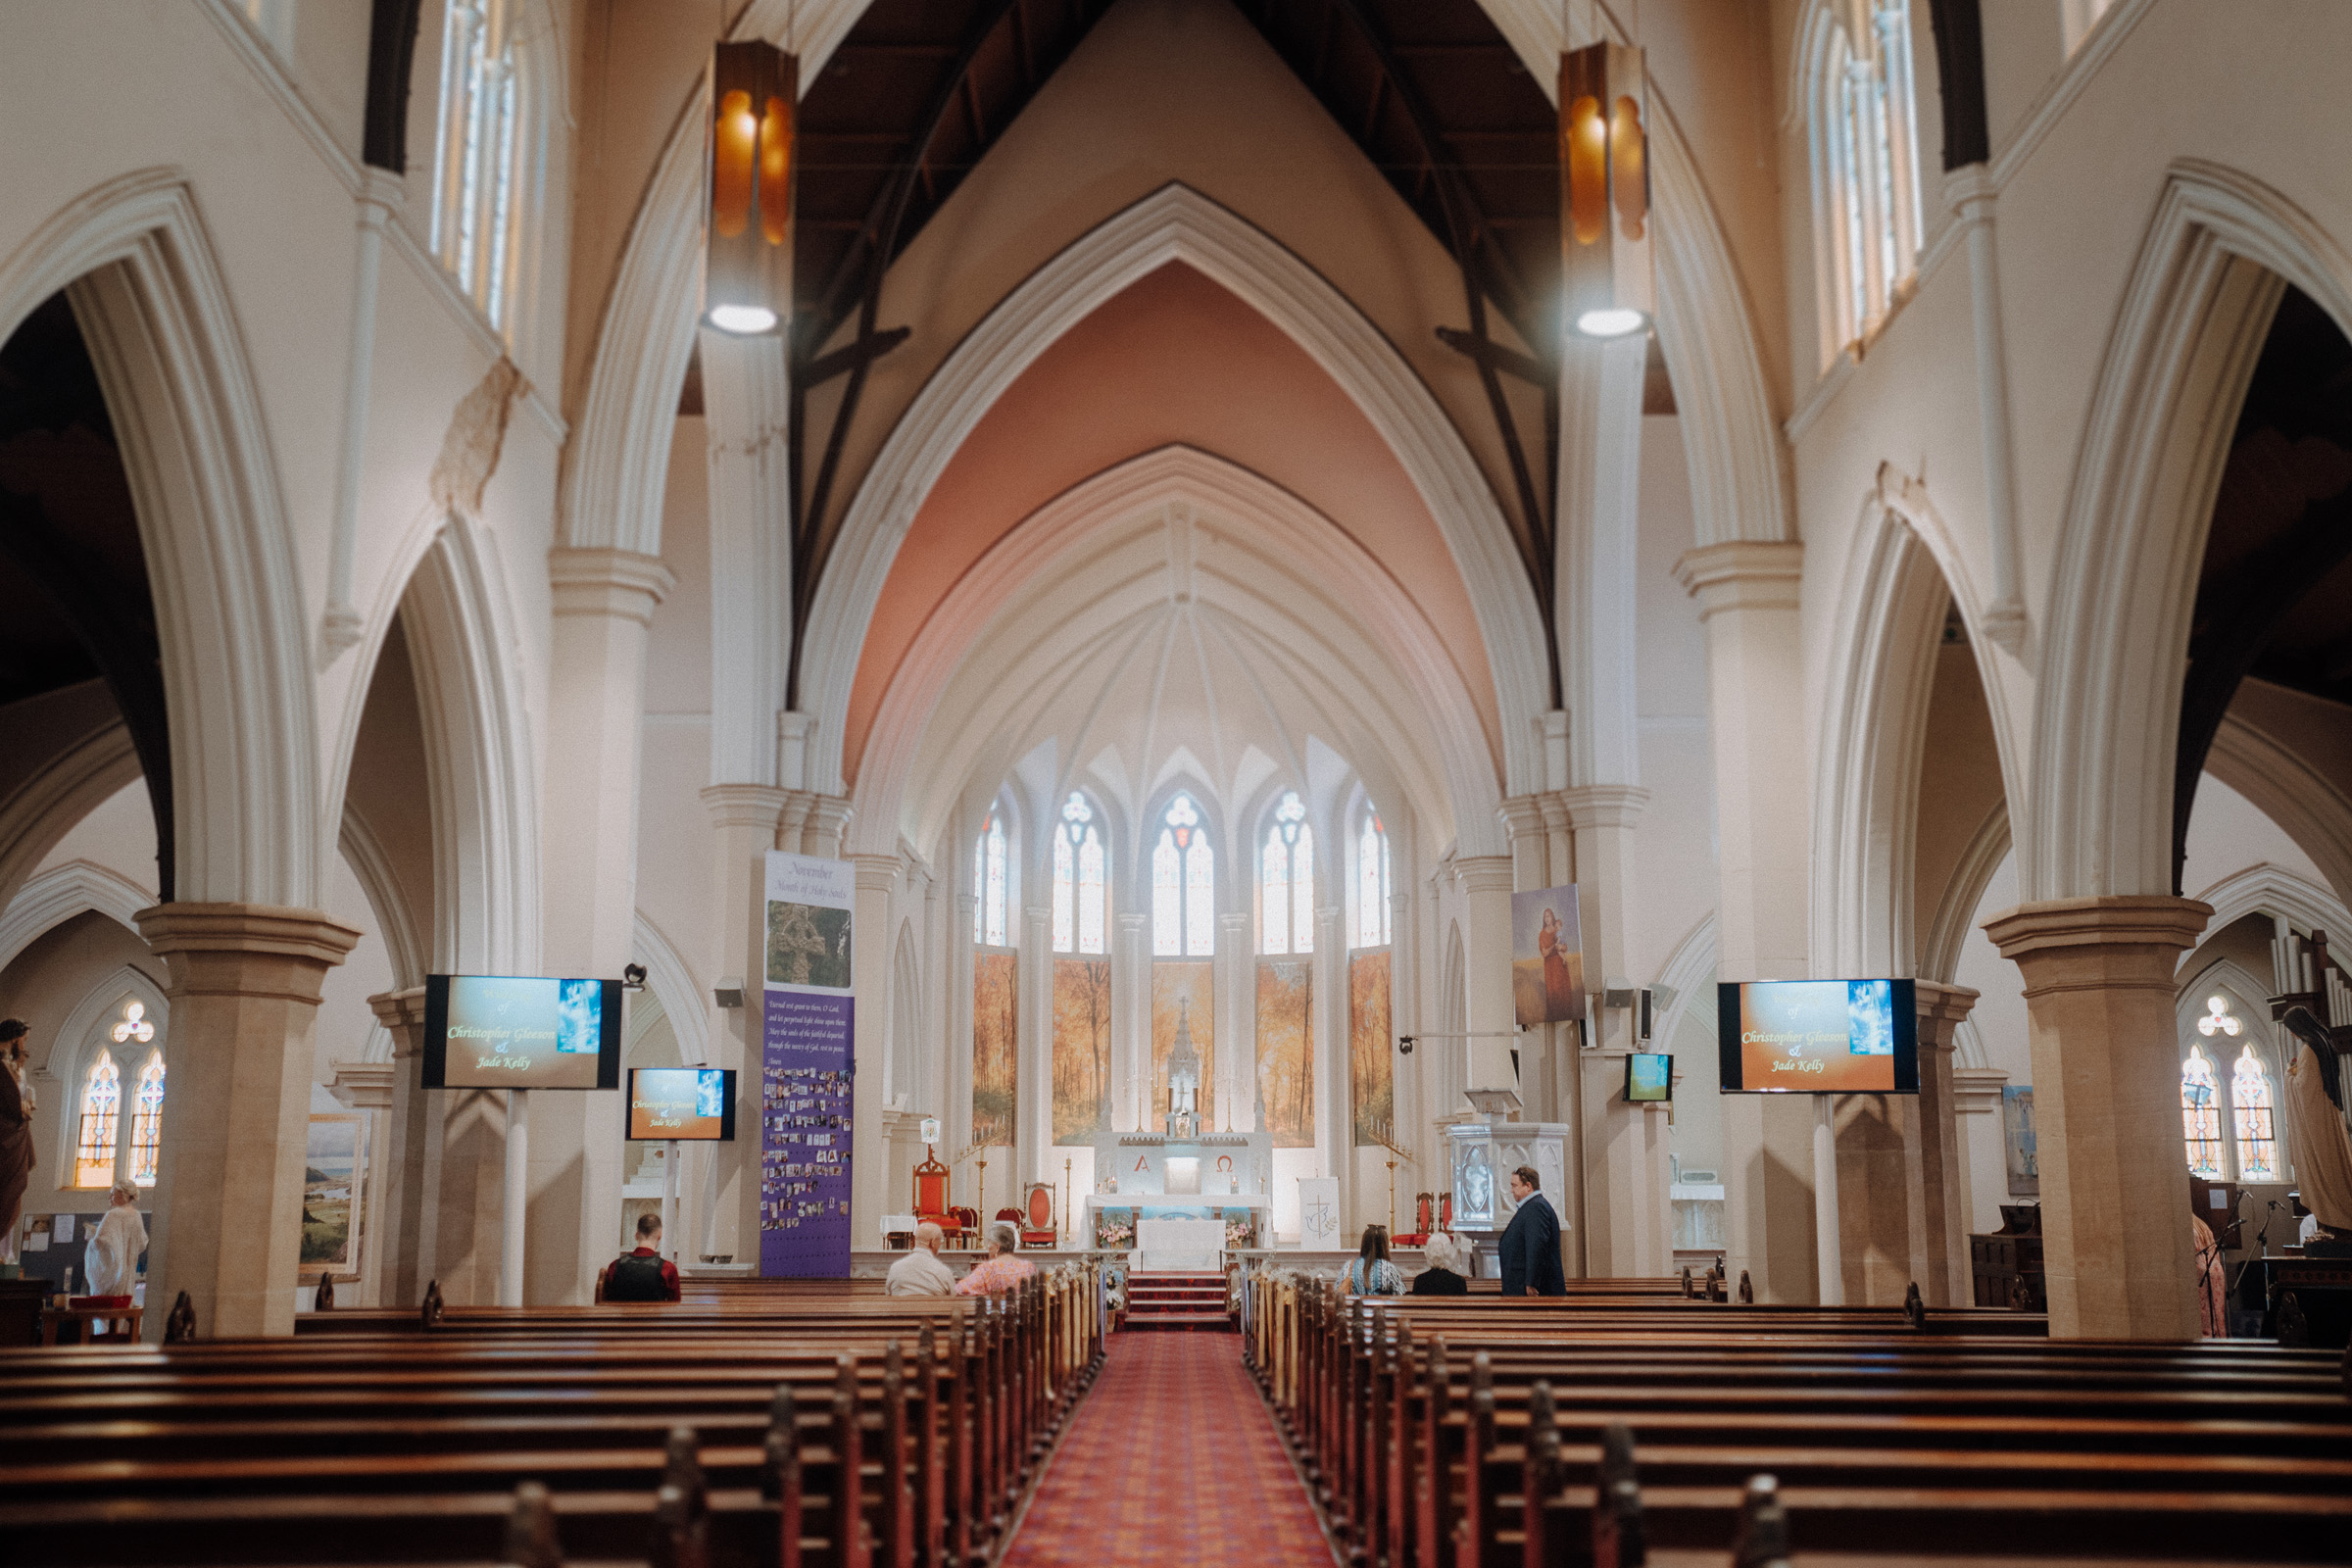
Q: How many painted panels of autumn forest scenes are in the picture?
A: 5